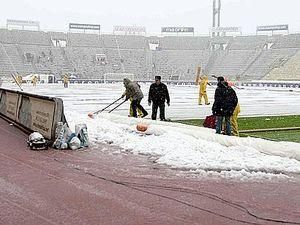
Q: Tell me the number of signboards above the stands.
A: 6